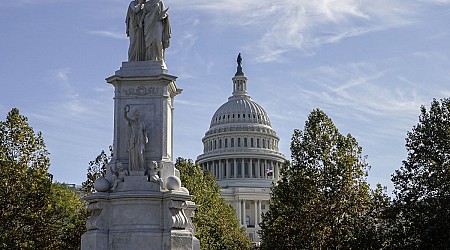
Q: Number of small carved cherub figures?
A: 2